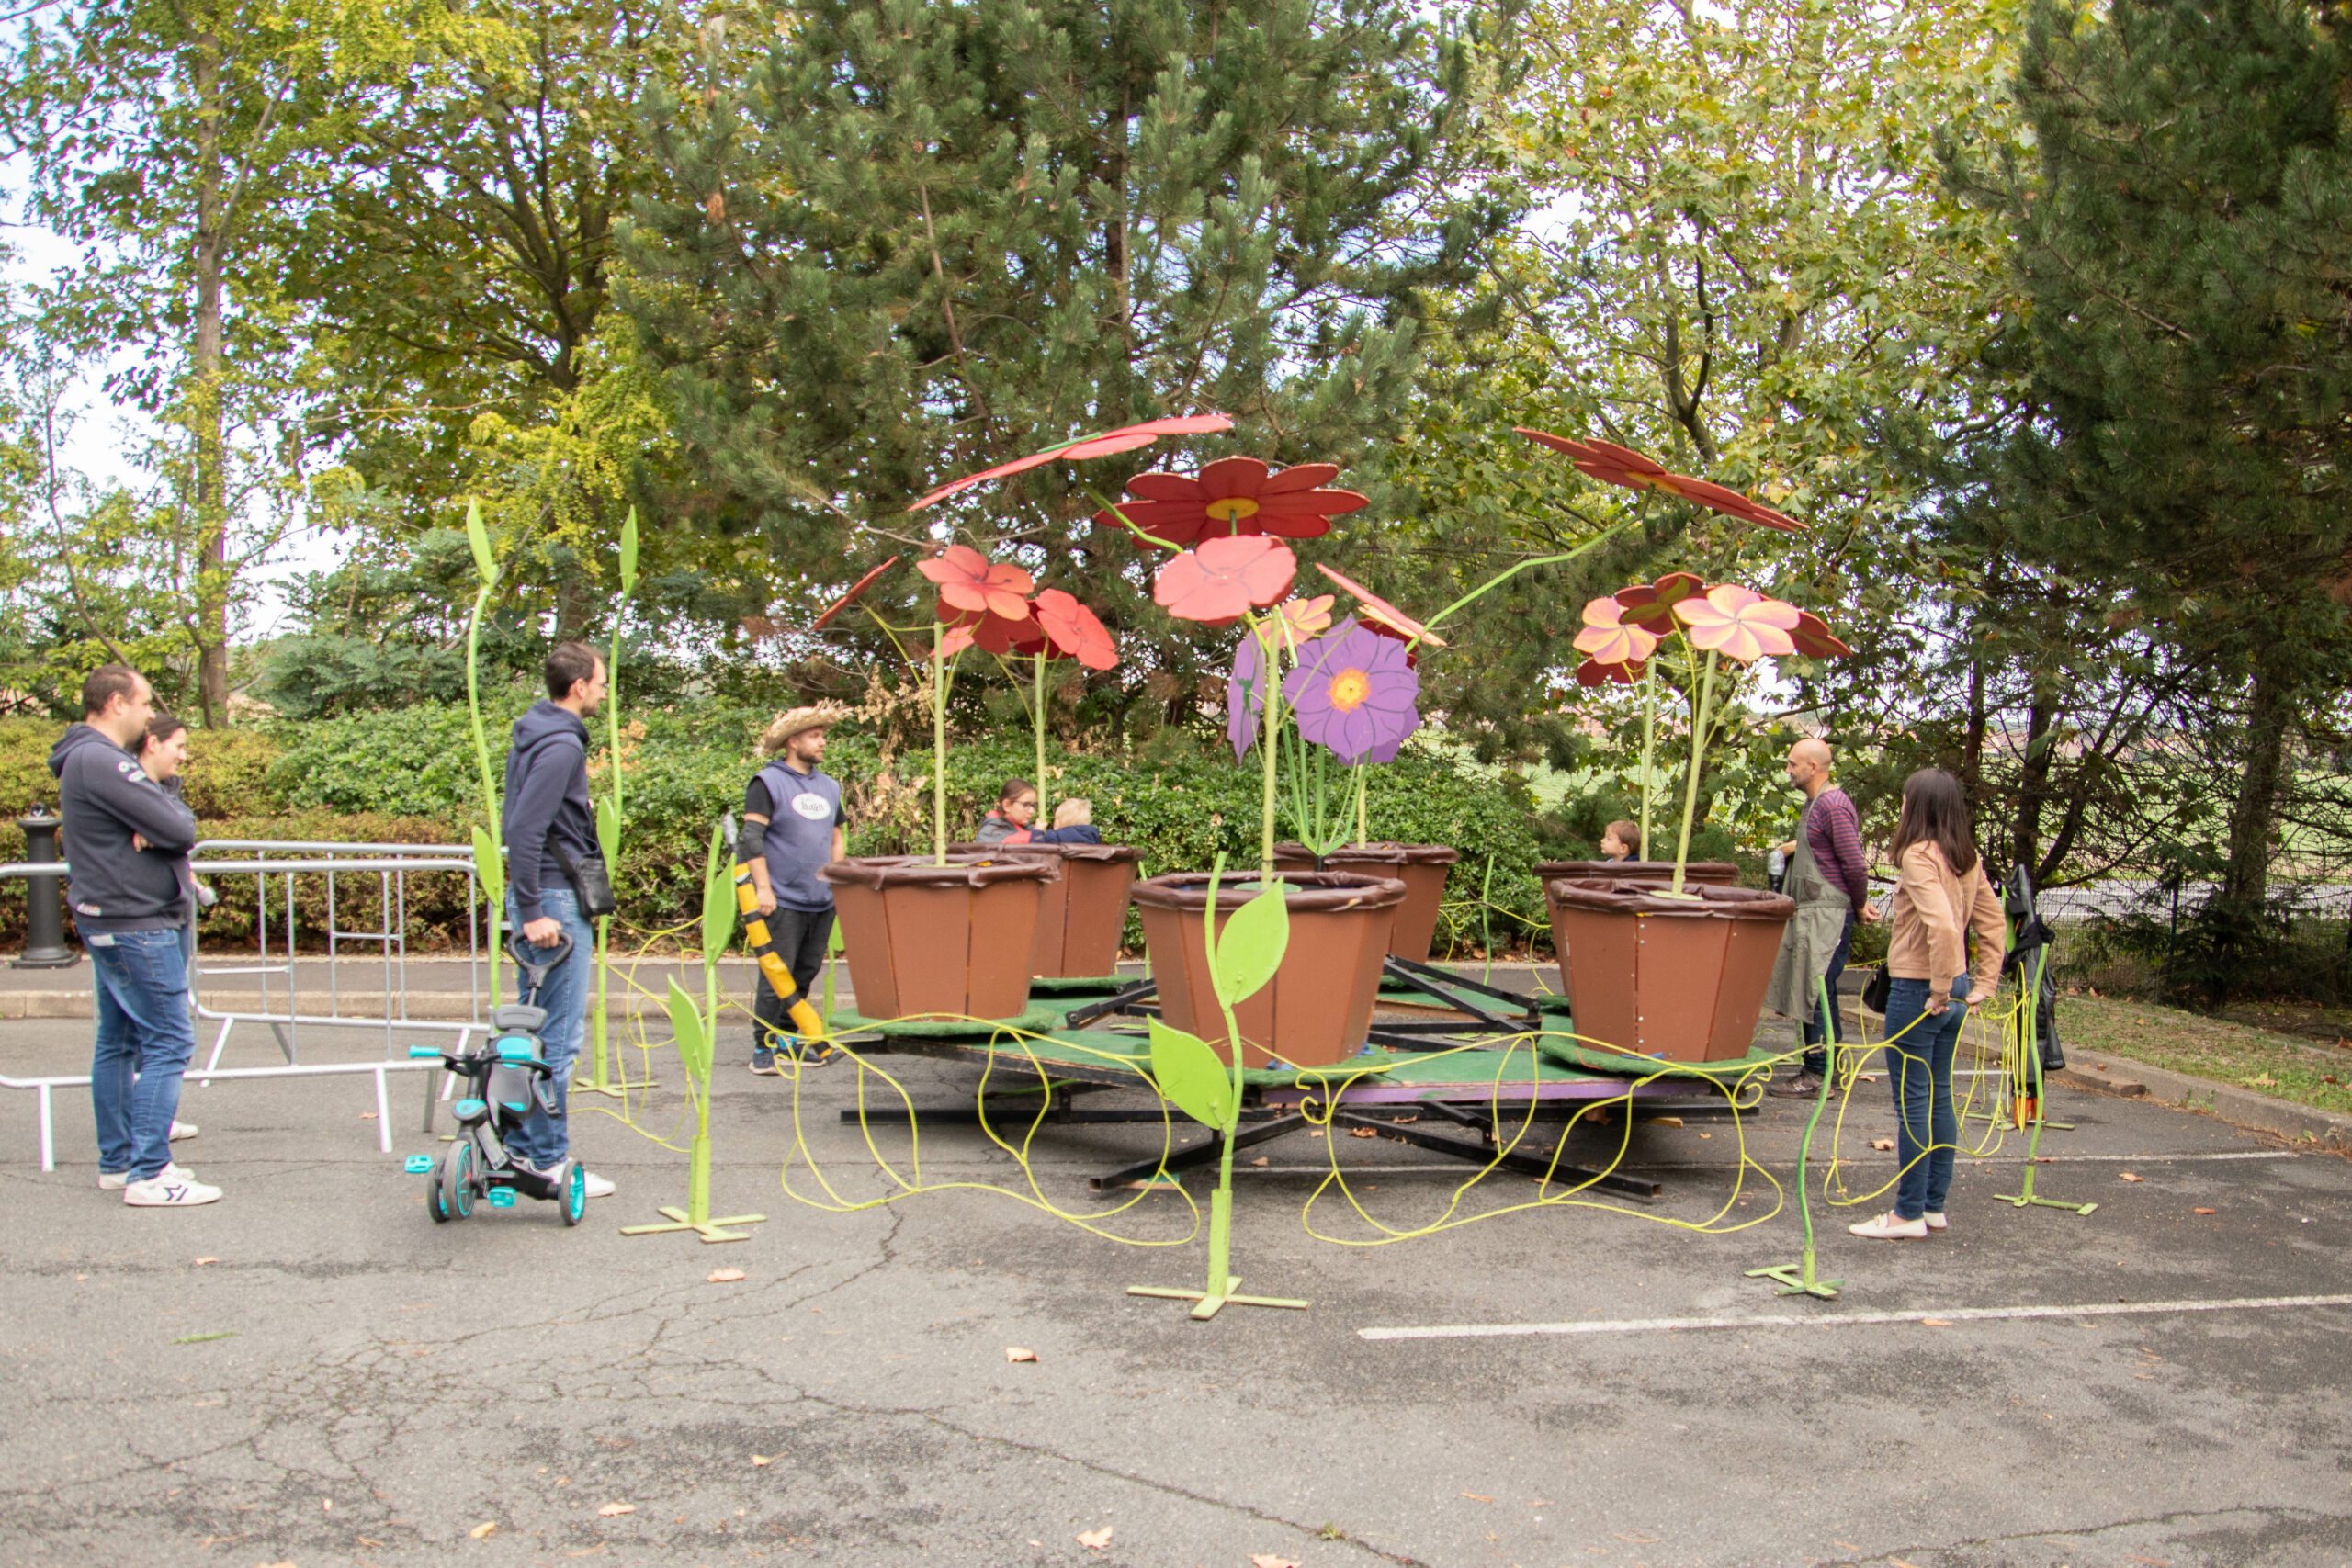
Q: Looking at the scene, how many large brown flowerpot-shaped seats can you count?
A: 6